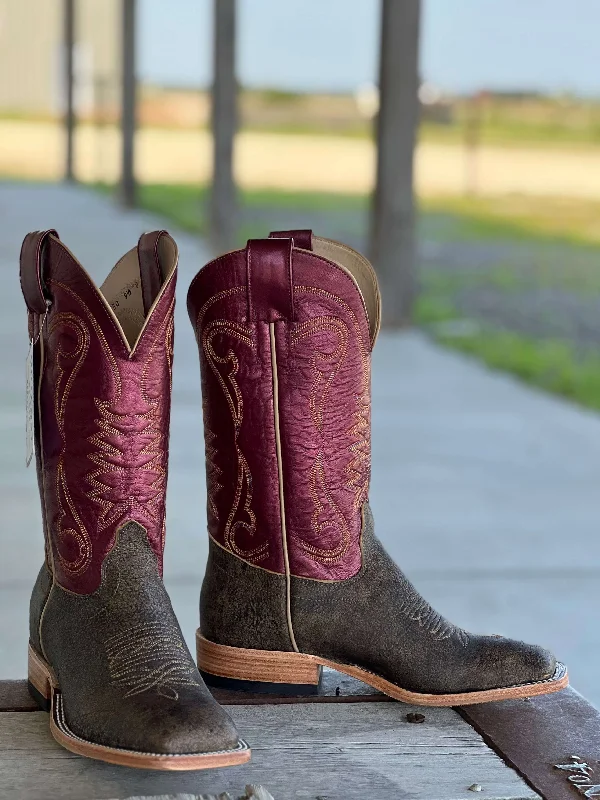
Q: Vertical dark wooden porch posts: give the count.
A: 4